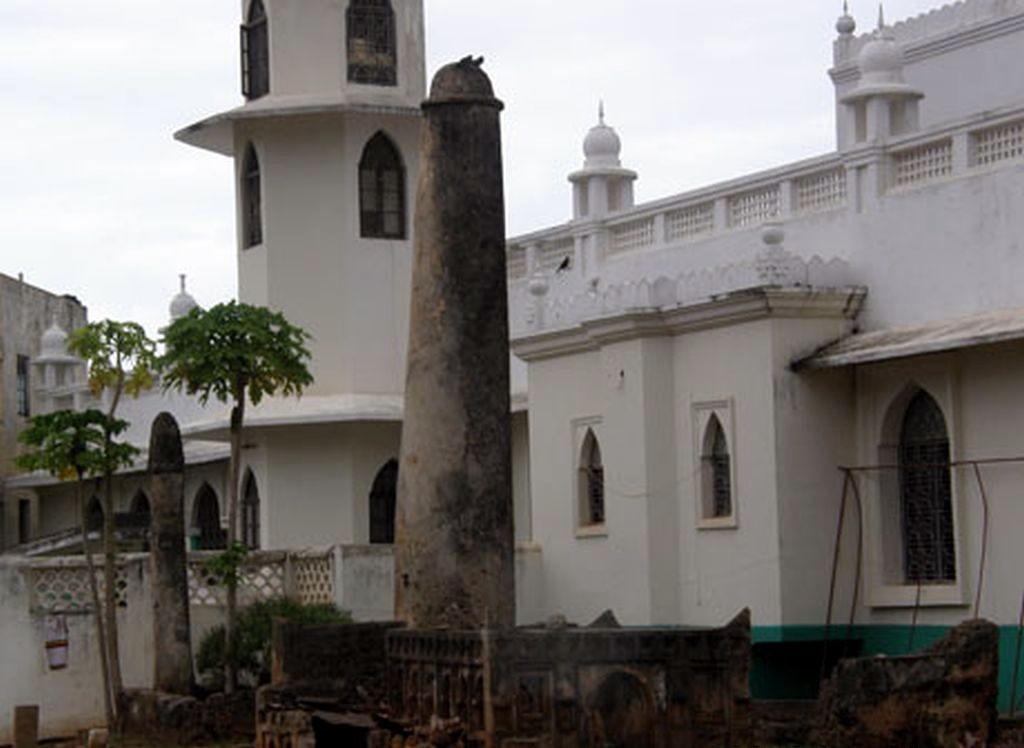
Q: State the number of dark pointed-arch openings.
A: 12